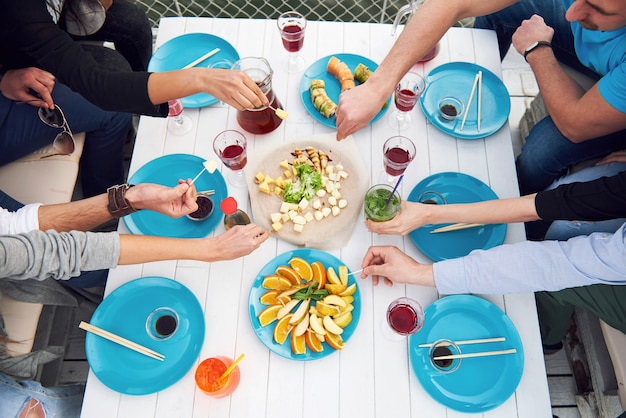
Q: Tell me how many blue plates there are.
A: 8